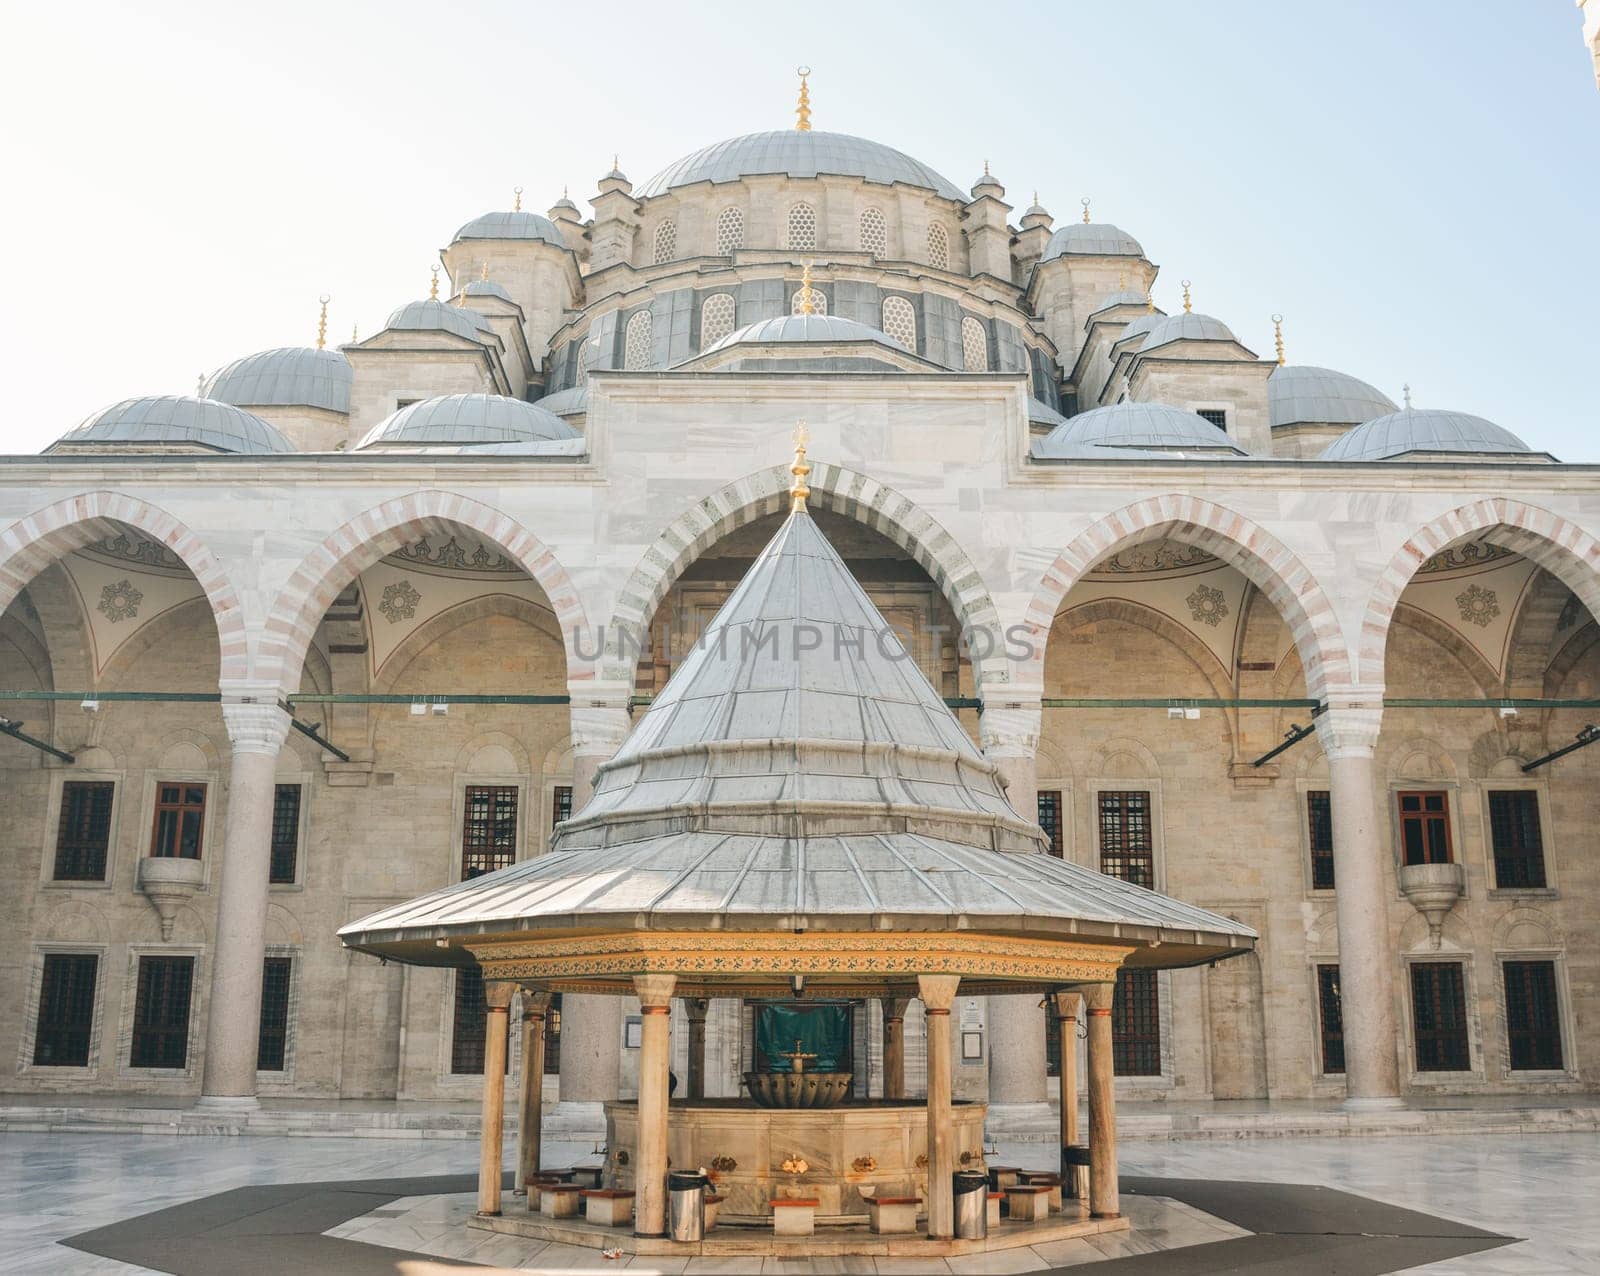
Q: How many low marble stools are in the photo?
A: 13